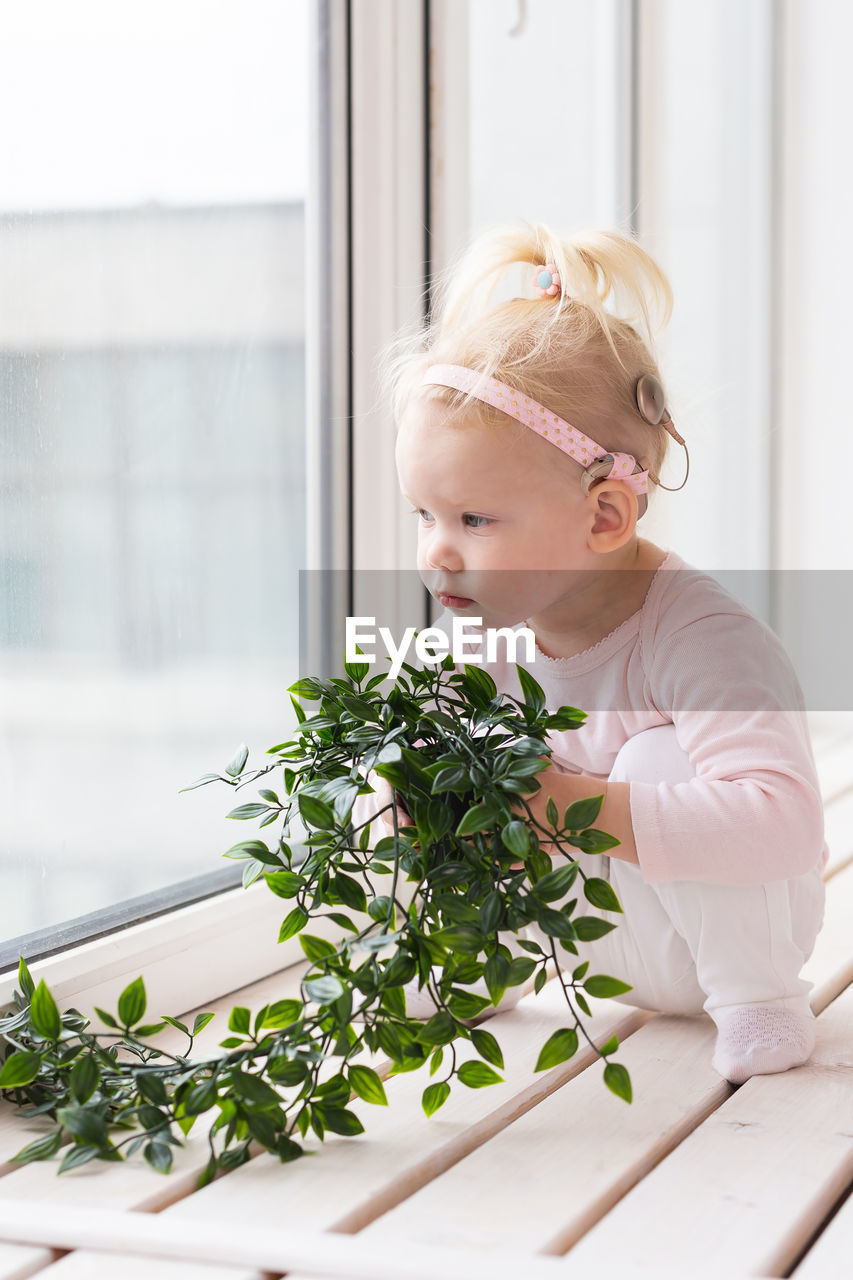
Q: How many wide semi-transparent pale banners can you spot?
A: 1